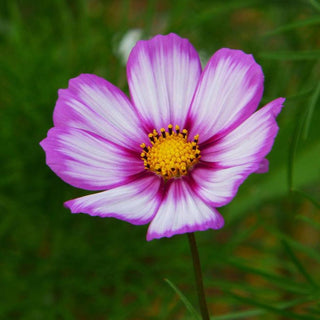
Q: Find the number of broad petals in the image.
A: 8